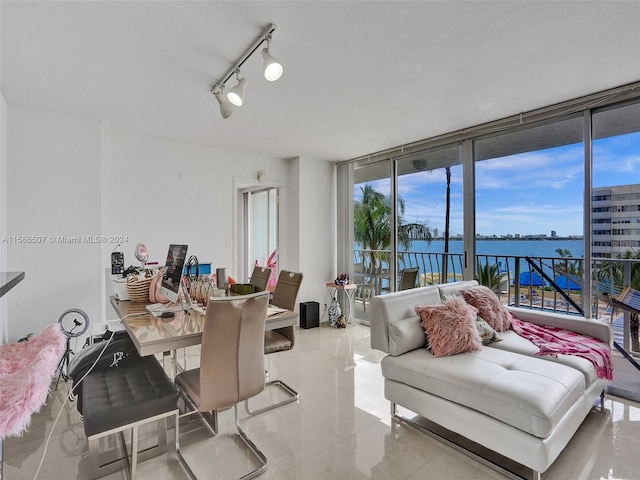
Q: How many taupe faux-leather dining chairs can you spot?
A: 3